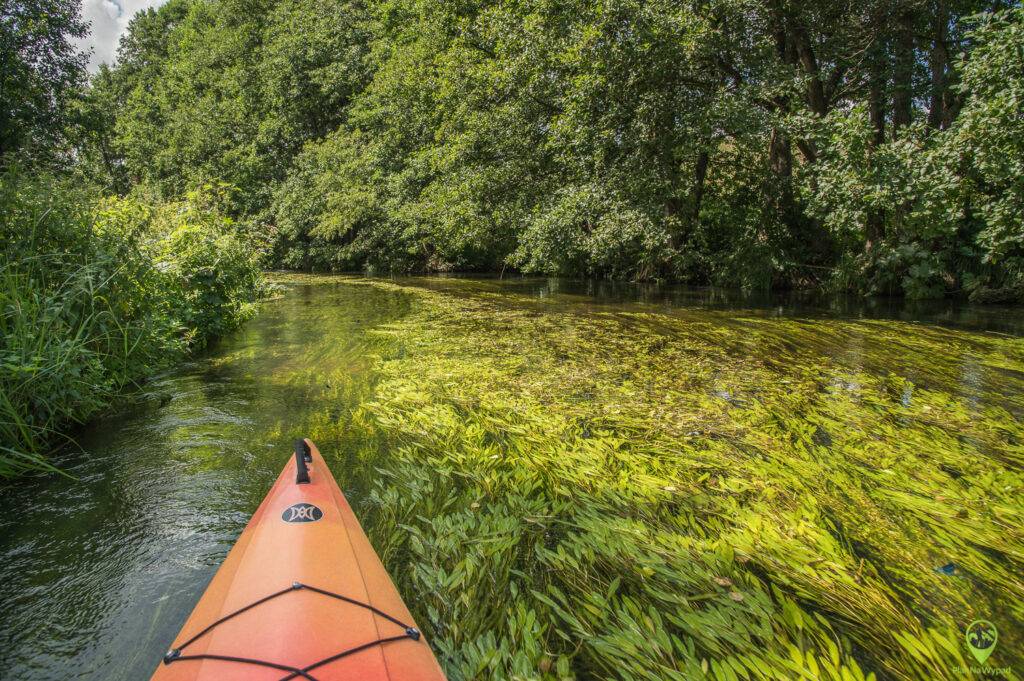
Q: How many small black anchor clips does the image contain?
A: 3